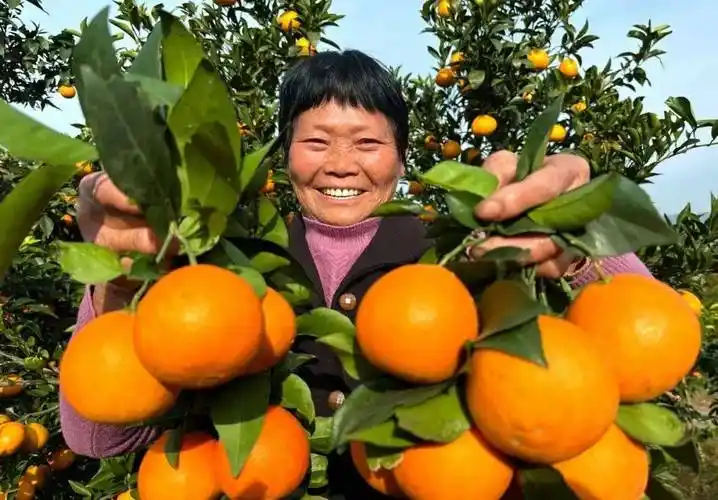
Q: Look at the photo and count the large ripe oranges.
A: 11